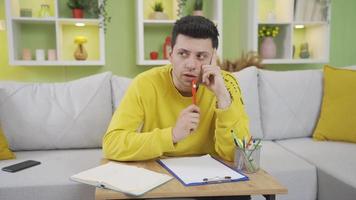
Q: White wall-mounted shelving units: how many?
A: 3